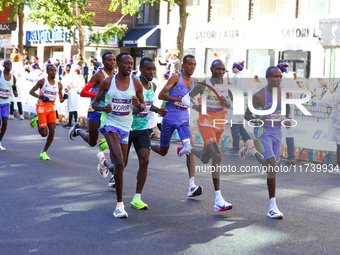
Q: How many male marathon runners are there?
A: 8